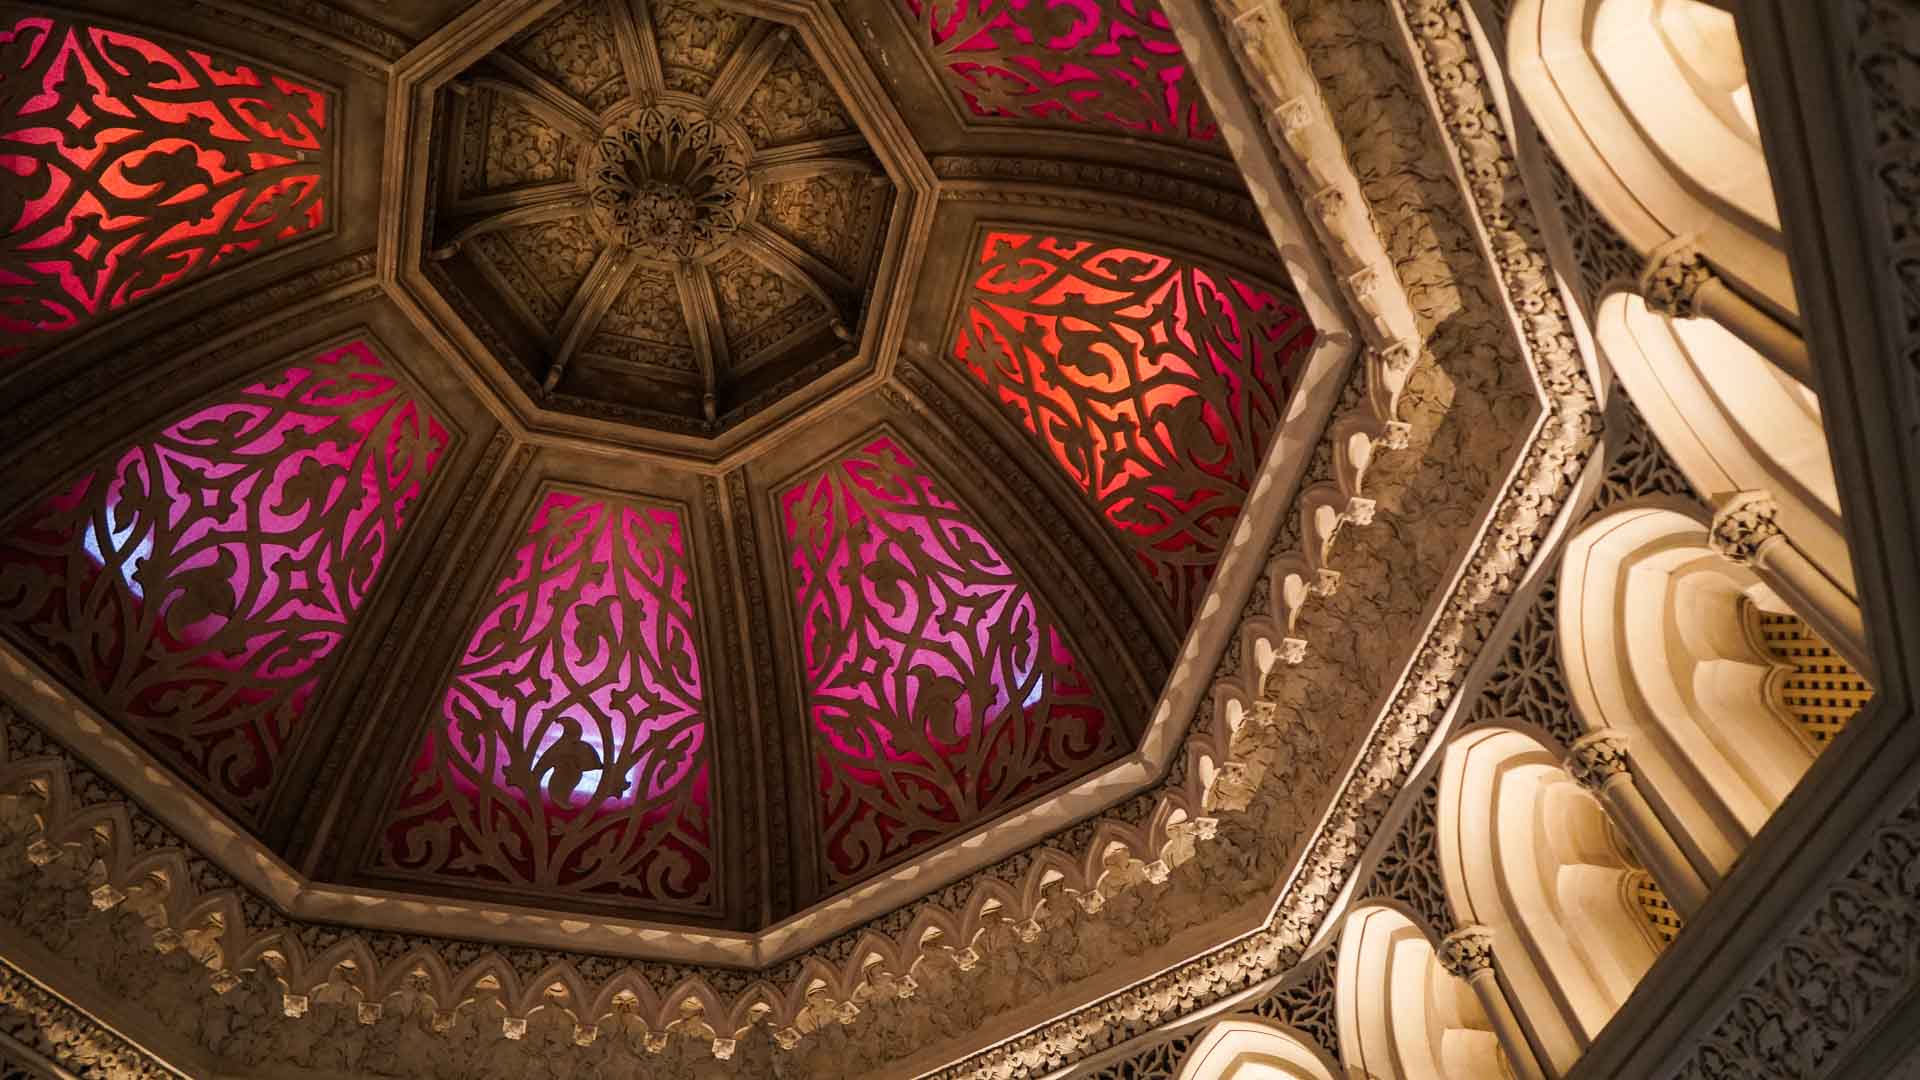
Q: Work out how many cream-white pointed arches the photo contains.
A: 6